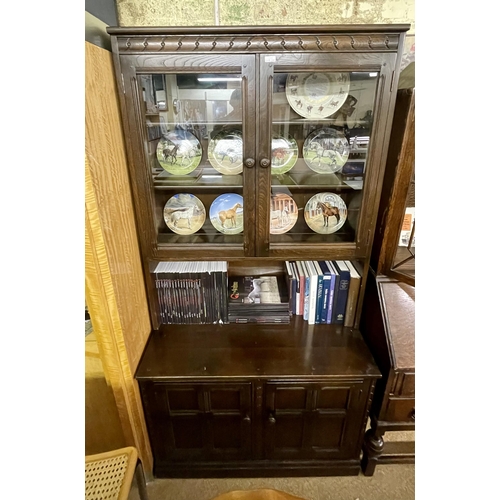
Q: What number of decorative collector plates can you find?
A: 9